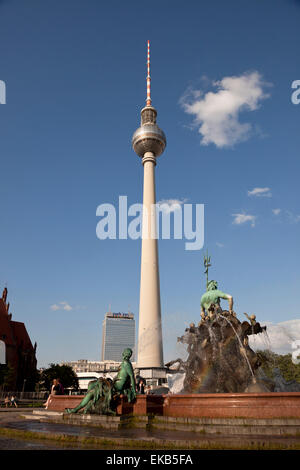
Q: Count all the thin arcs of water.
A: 1